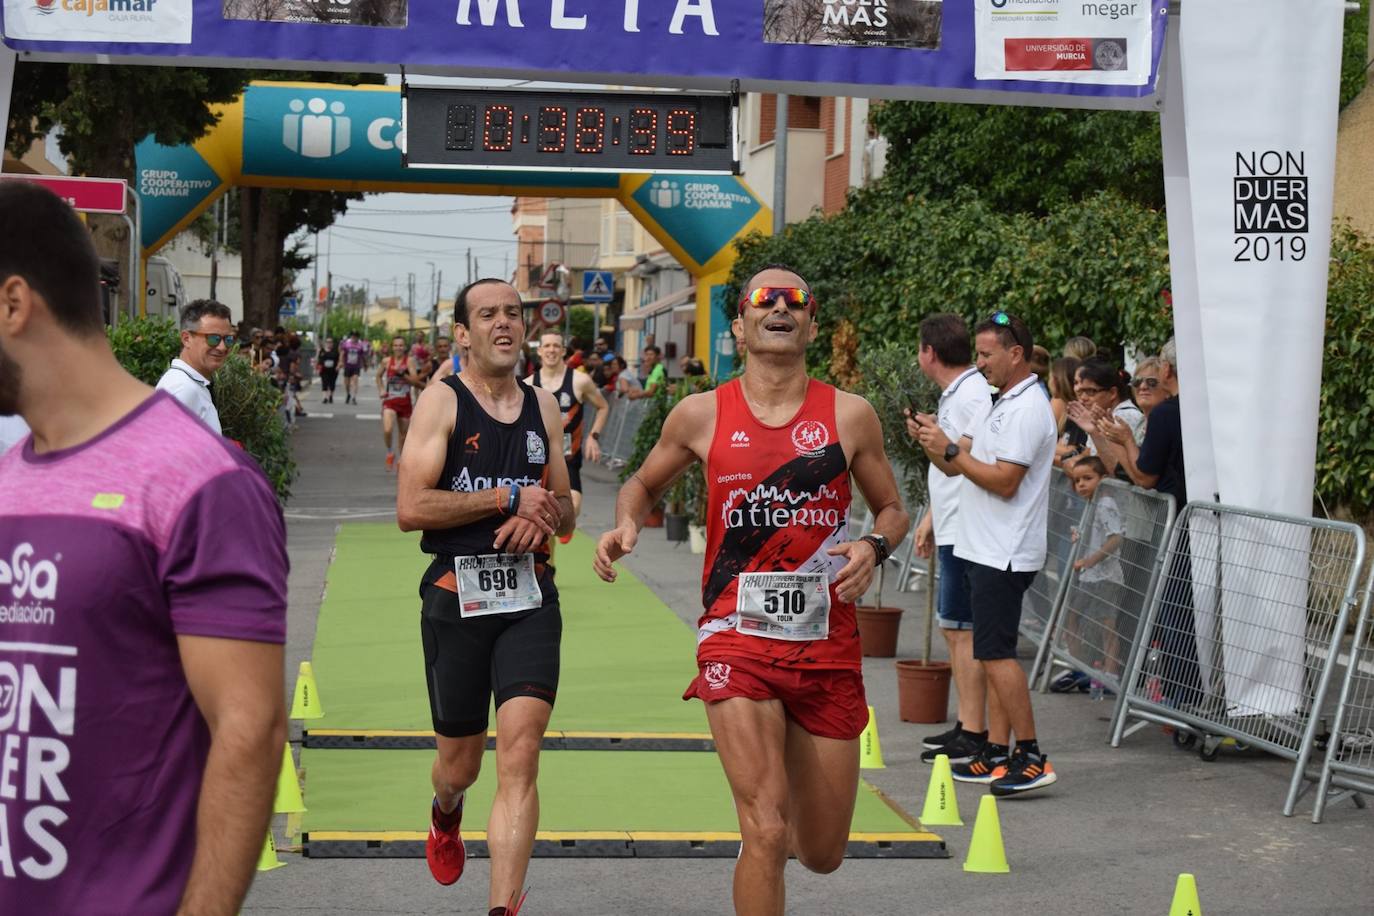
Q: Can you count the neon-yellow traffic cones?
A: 7